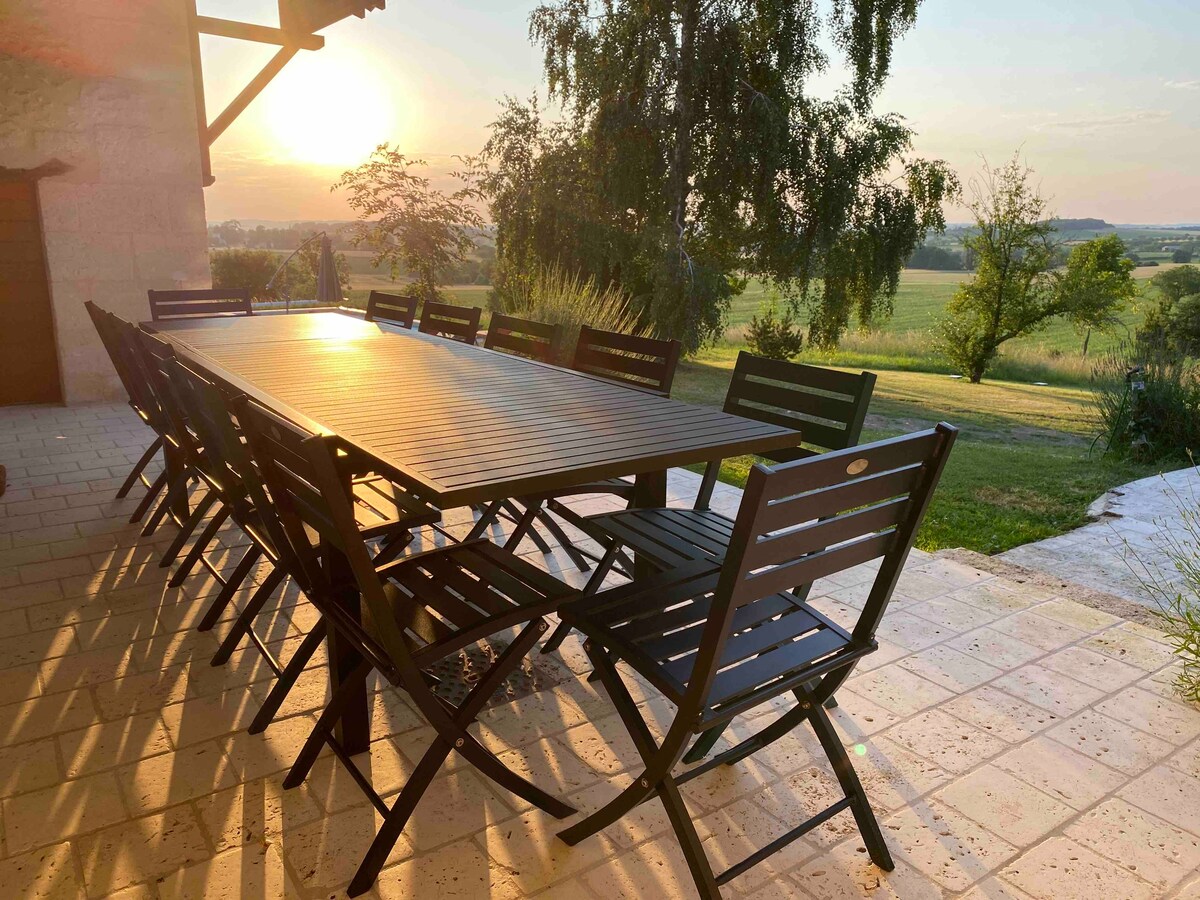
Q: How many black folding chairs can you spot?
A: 12